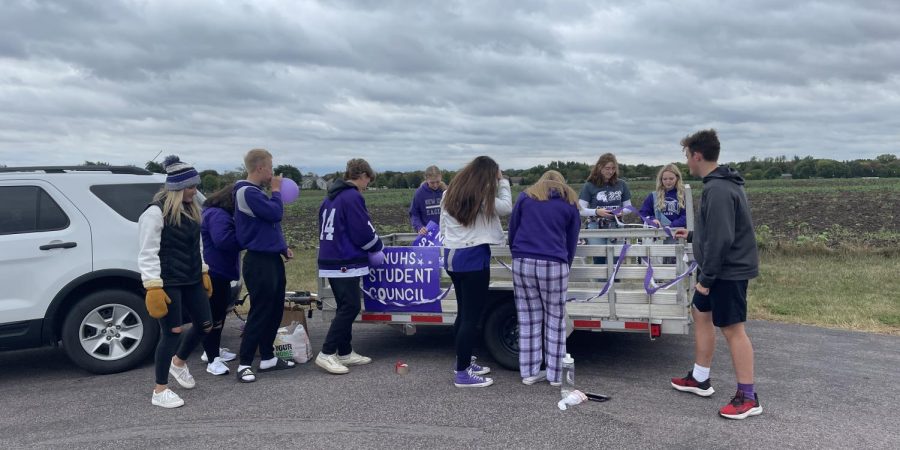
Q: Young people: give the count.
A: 10